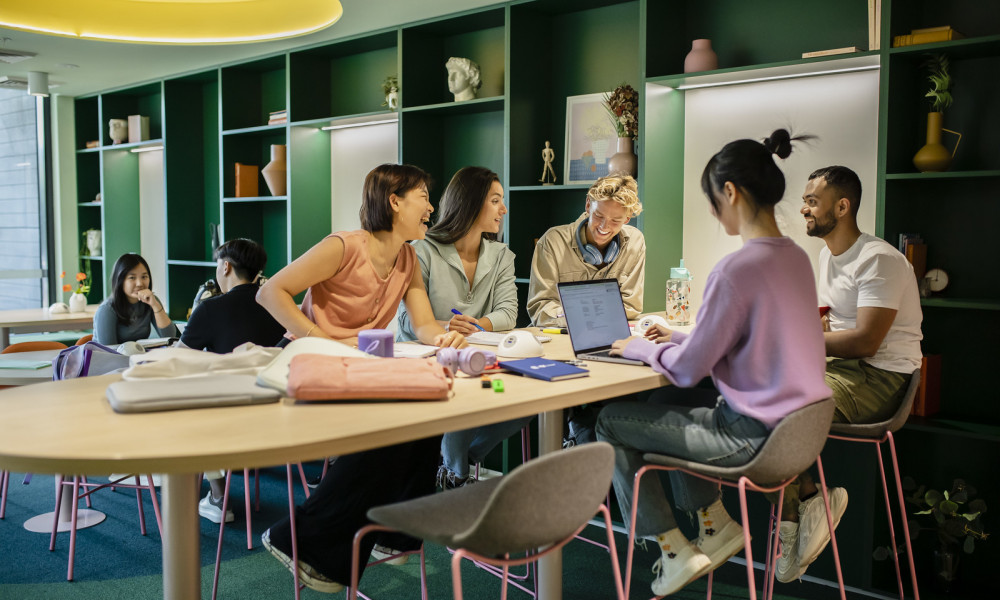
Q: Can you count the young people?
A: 7